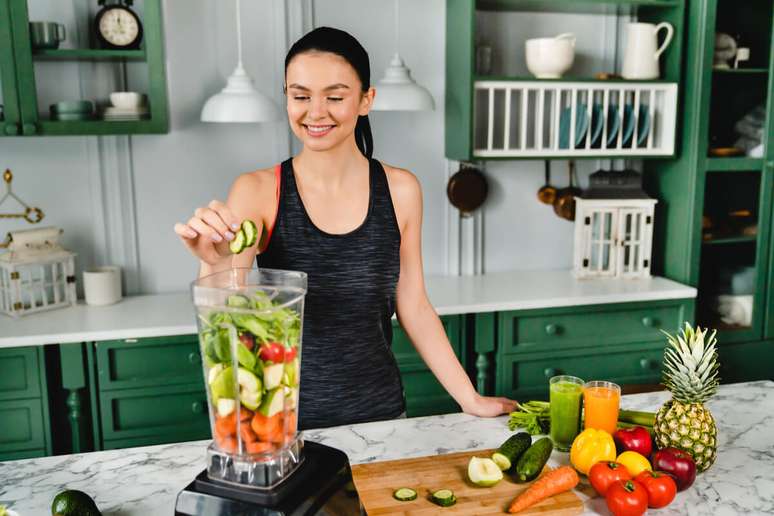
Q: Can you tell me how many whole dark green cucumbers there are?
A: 1